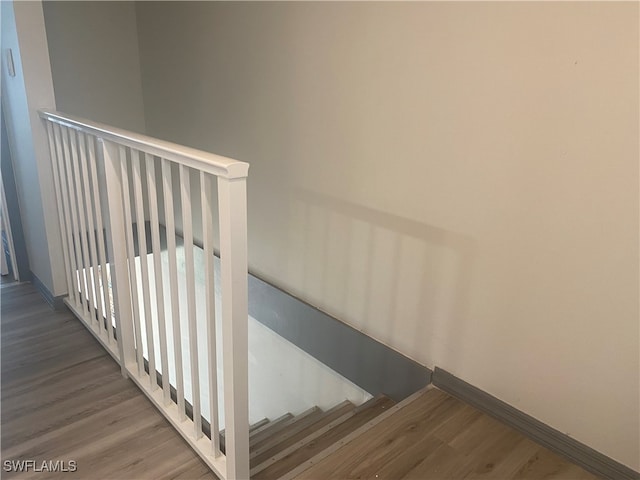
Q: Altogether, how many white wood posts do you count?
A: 14